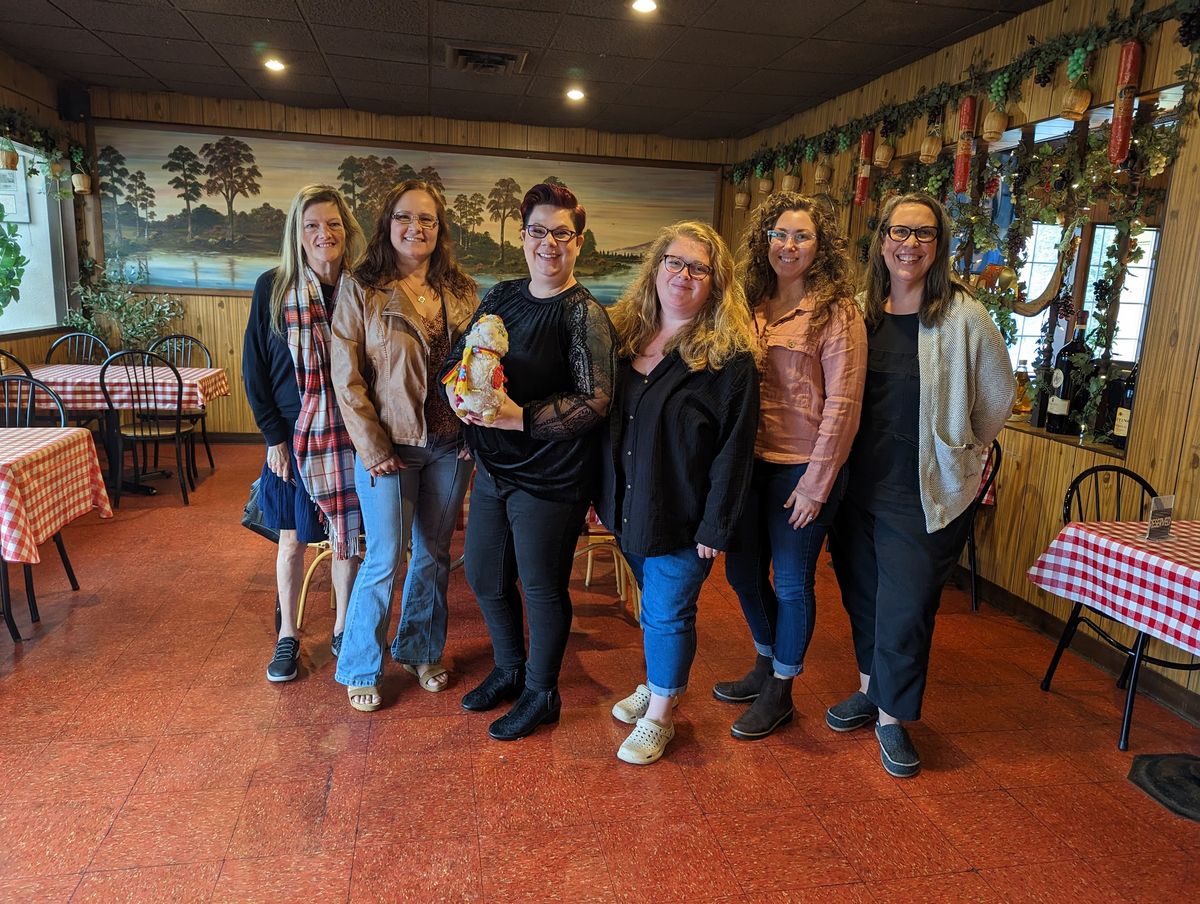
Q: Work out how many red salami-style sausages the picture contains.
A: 3